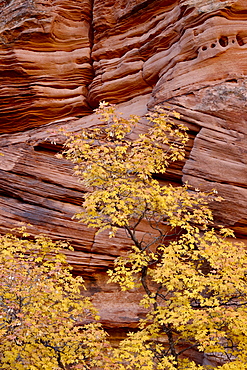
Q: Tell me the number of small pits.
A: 5